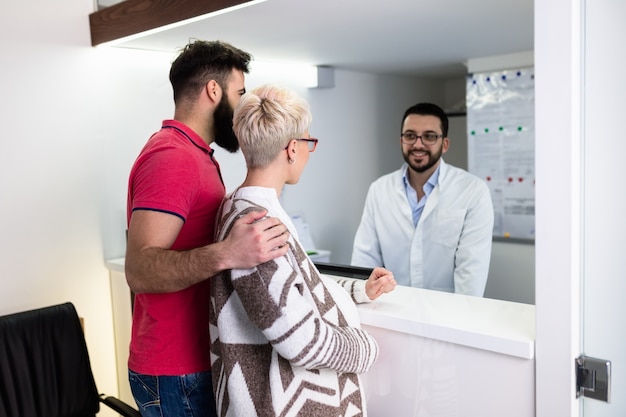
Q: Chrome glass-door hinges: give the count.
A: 1